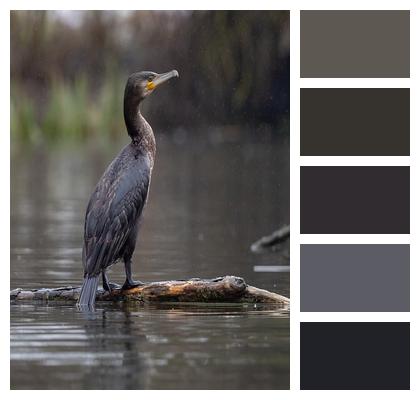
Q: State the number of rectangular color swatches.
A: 5